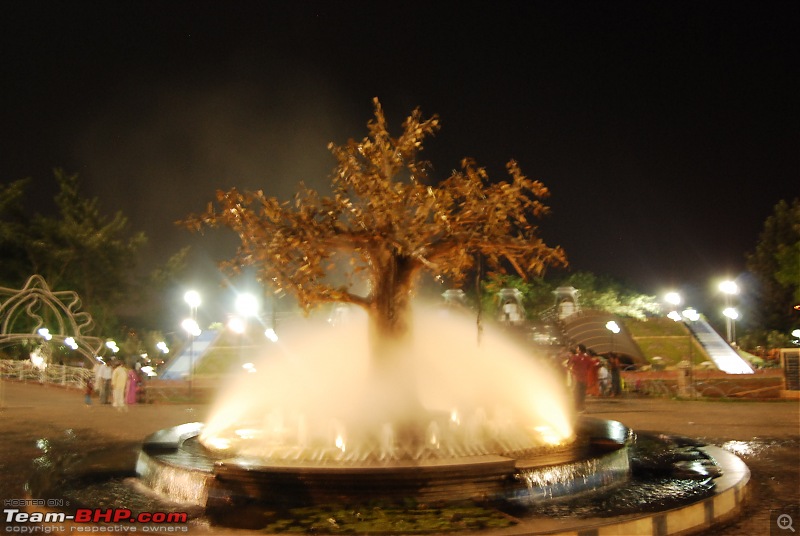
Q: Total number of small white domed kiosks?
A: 3